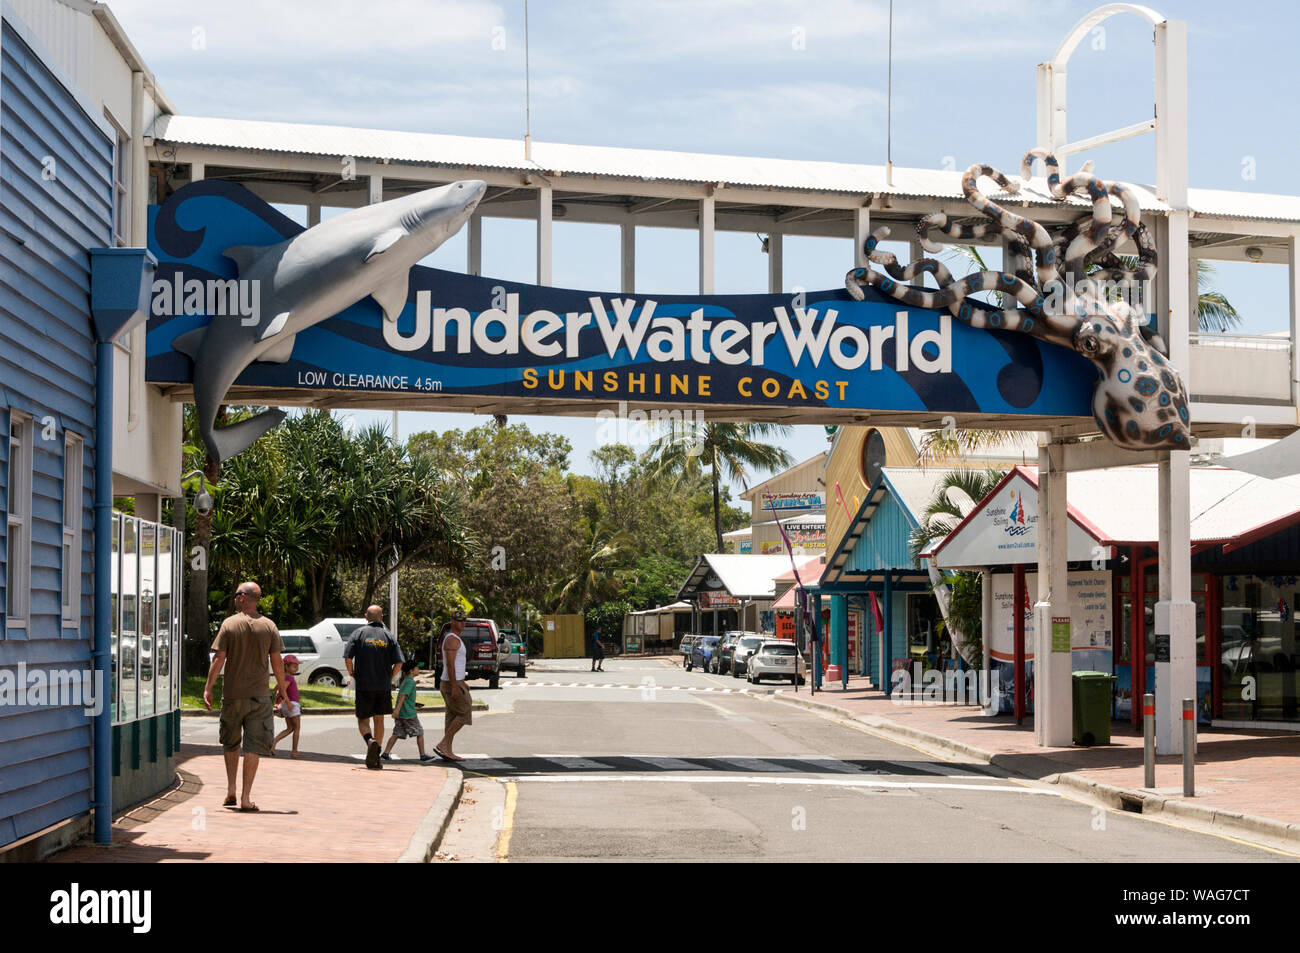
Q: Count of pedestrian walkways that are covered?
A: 1